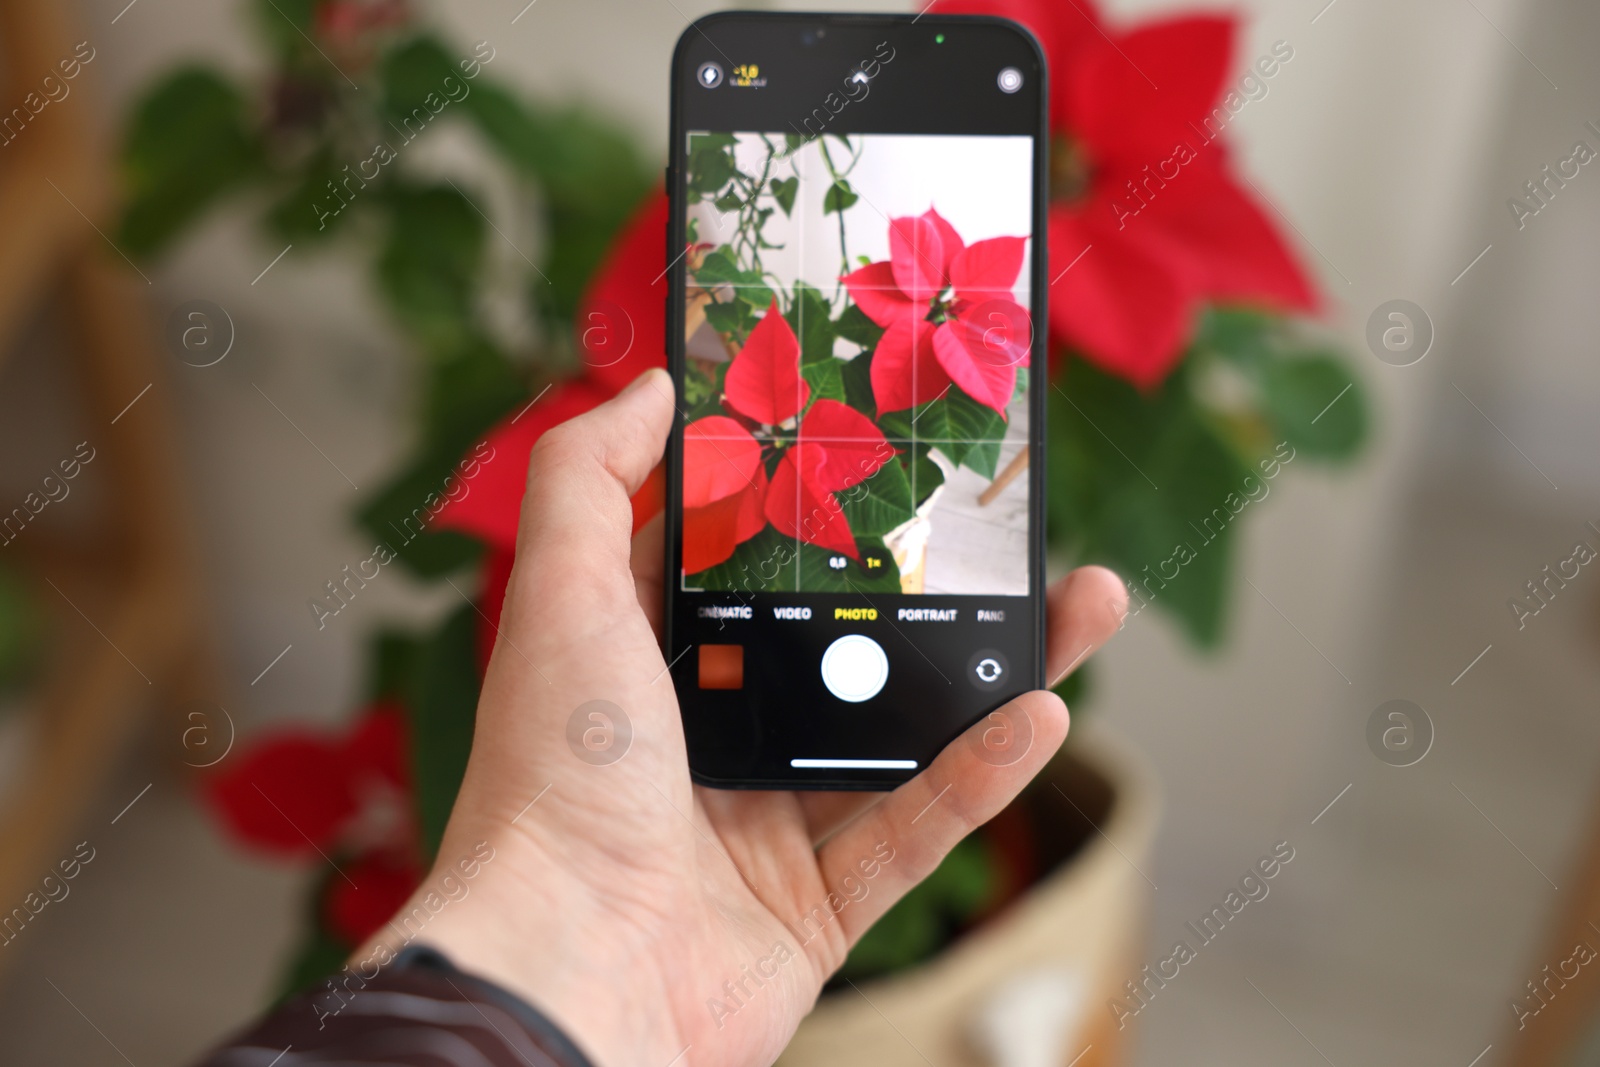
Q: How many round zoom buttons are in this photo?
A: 2